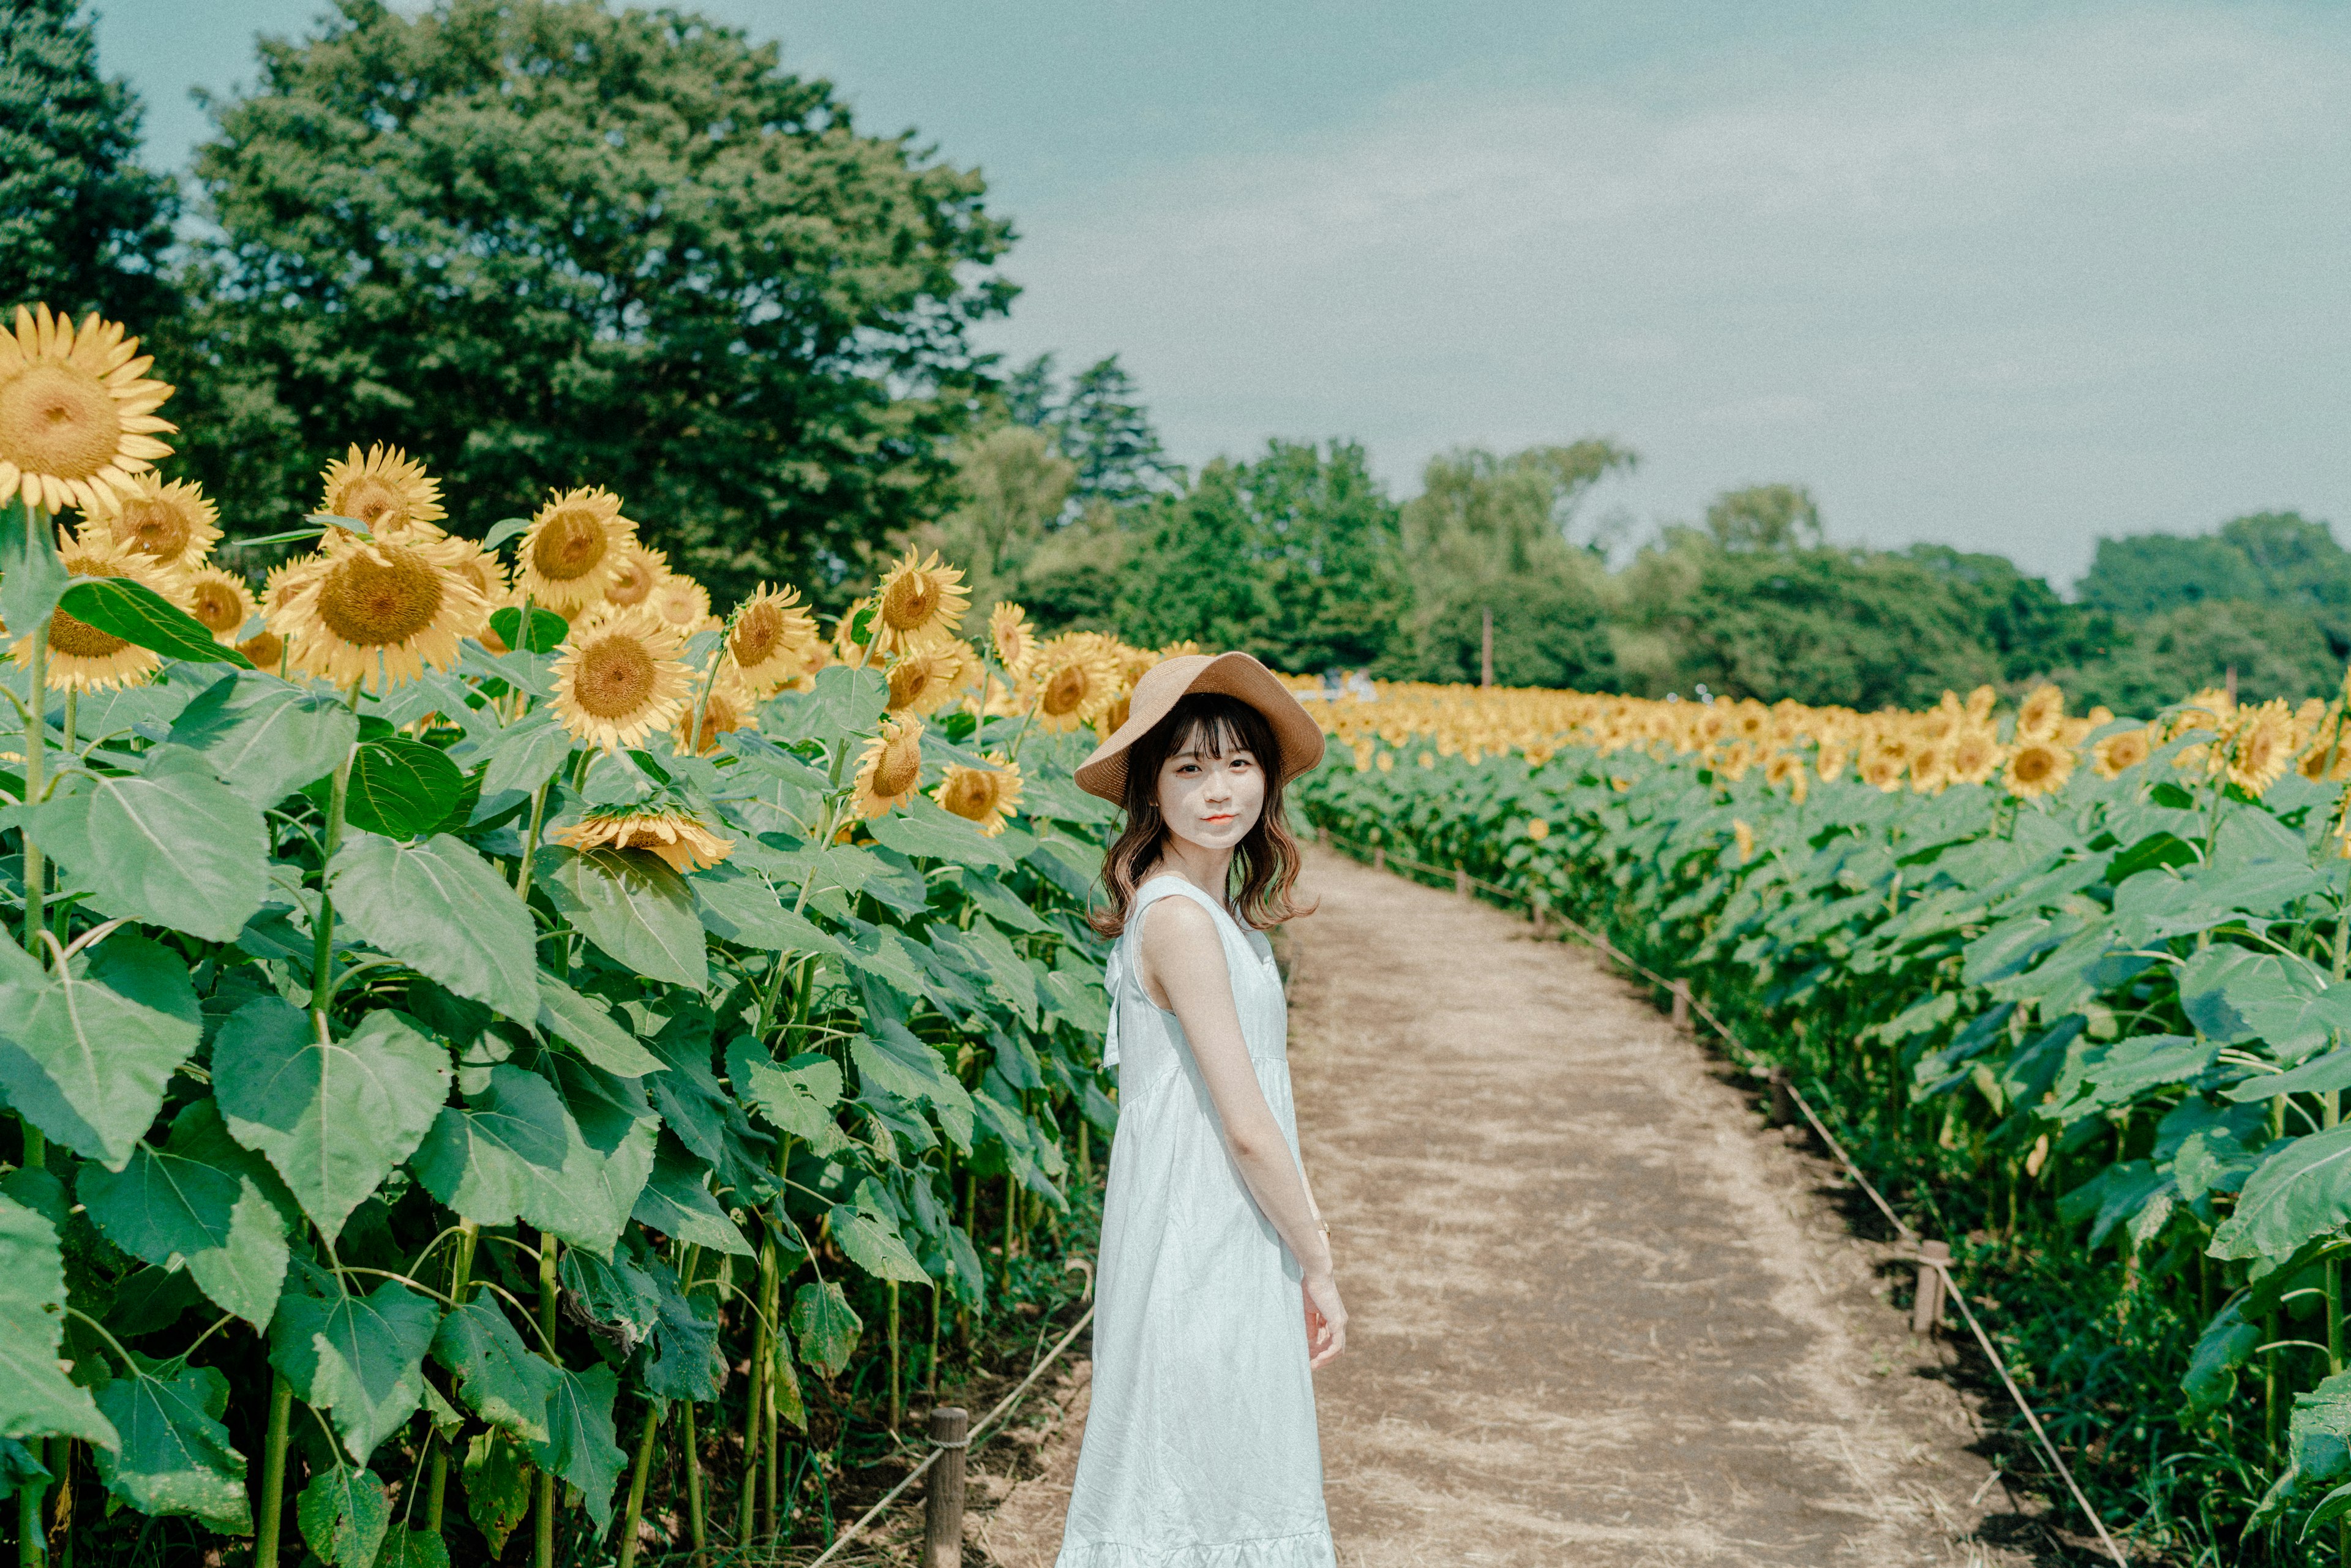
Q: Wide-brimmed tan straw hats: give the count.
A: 1